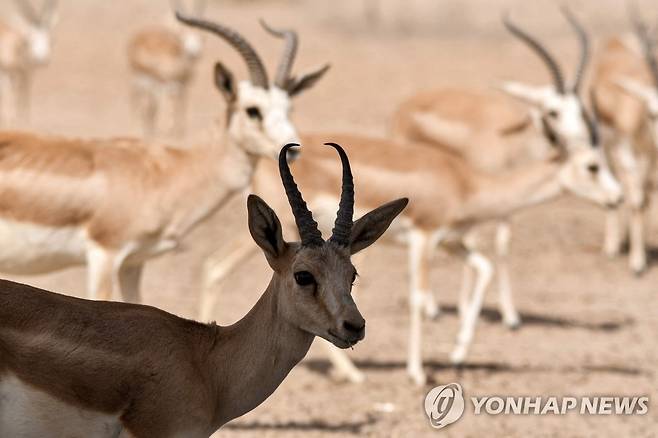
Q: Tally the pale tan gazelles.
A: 6